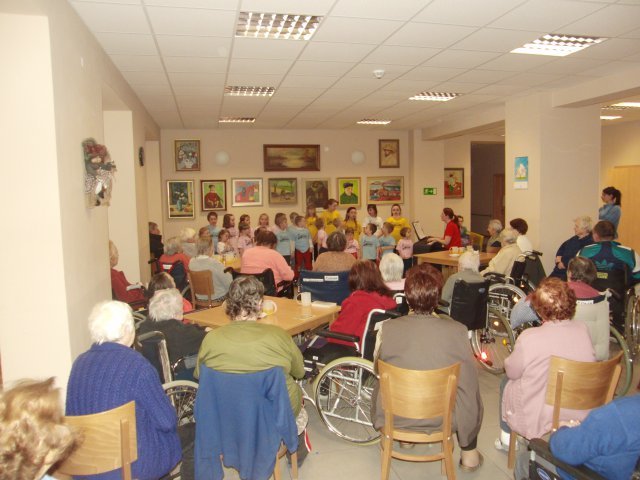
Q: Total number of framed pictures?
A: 11